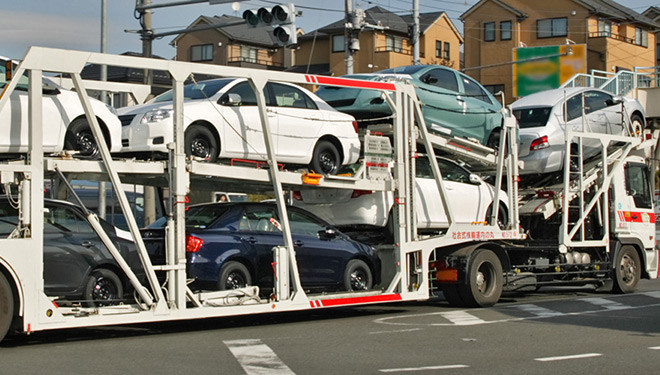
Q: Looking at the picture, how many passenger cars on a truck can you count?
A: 7